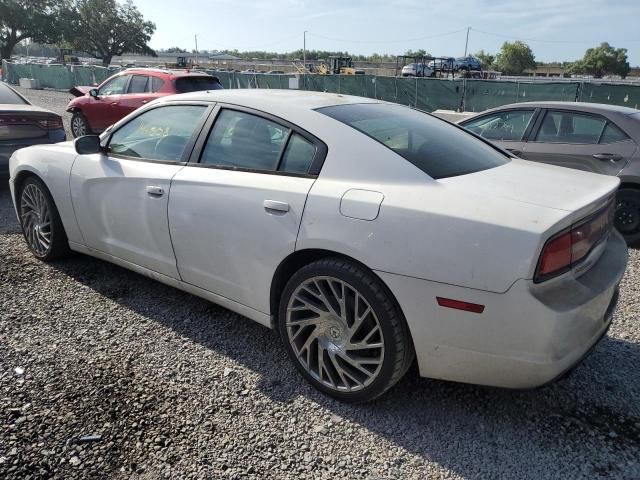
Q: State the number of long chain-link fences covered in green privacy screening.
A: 1